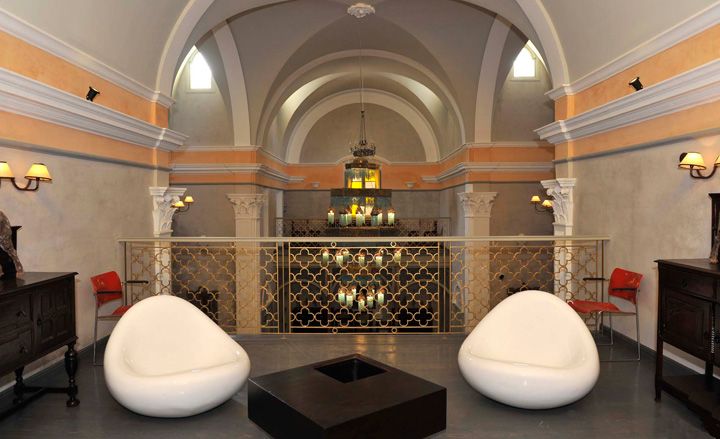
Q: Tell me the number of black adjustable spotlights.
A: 2